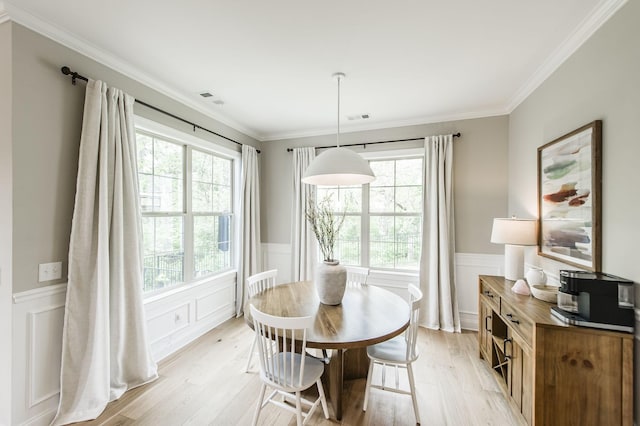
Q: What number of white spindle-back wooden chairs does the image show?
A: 4